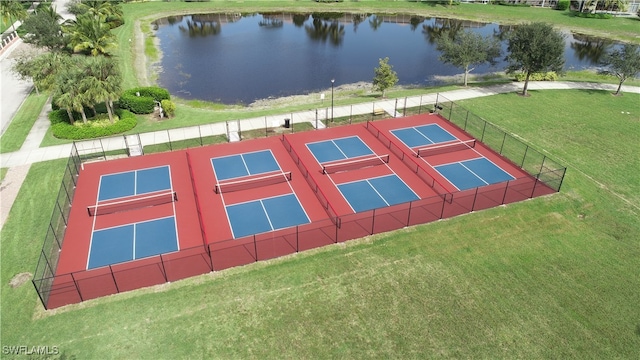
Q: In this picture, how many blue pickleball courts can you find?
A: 4